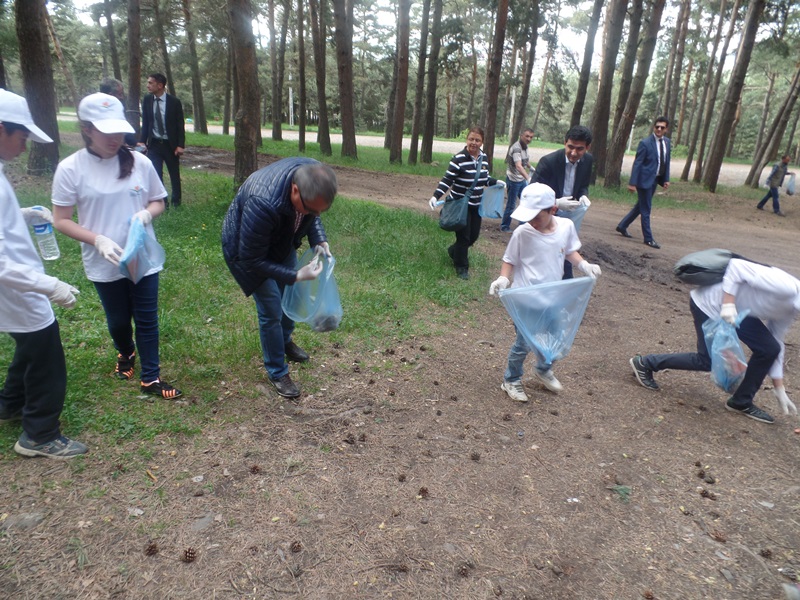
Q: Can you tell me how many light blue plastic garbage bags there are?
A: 7